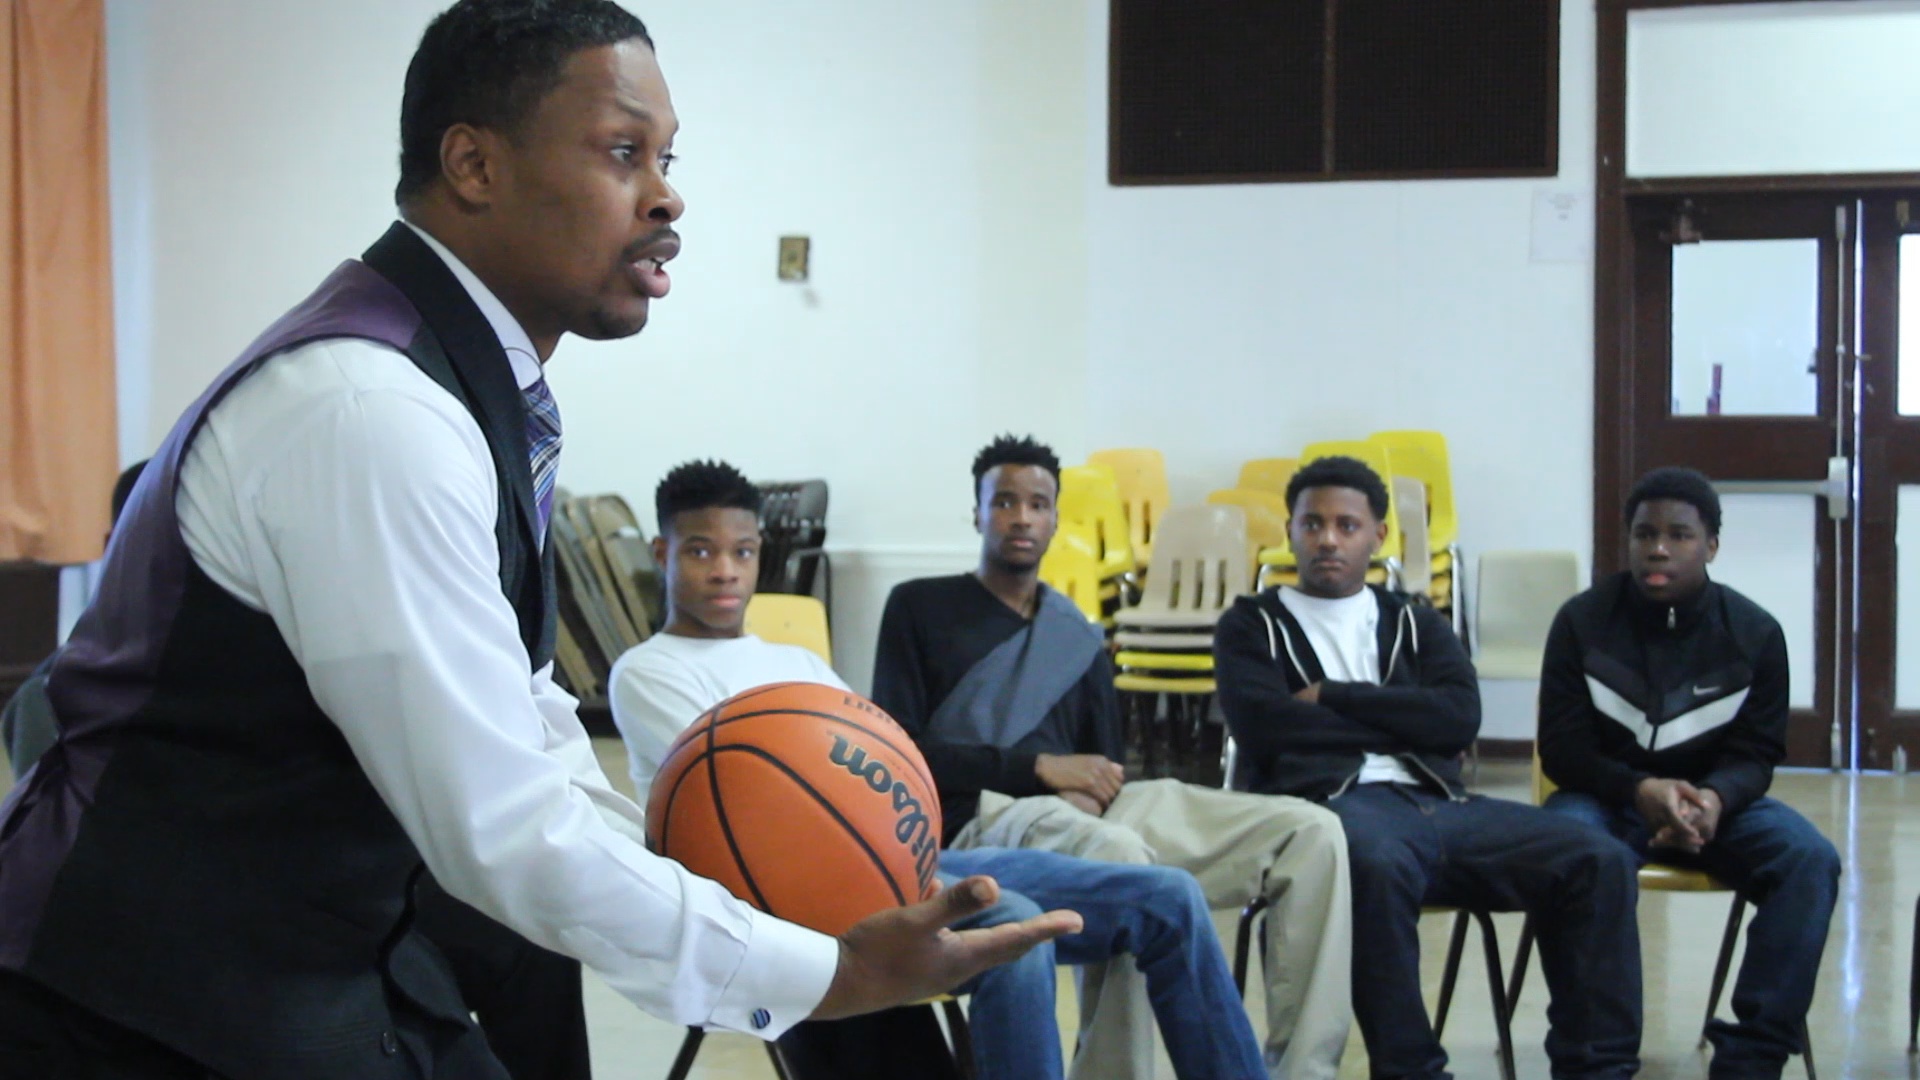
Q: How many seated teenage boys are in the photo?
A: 4